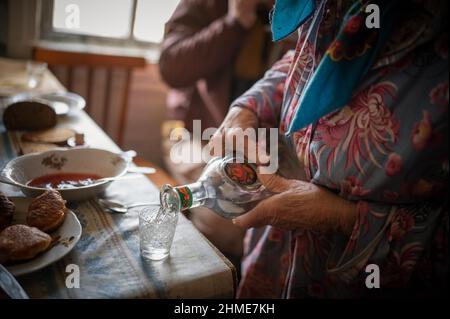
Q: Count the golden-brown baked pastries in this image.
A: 3